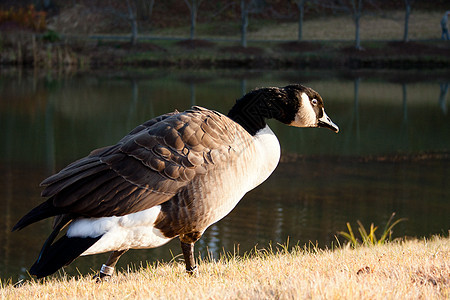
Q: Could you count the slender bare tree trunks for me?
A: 6